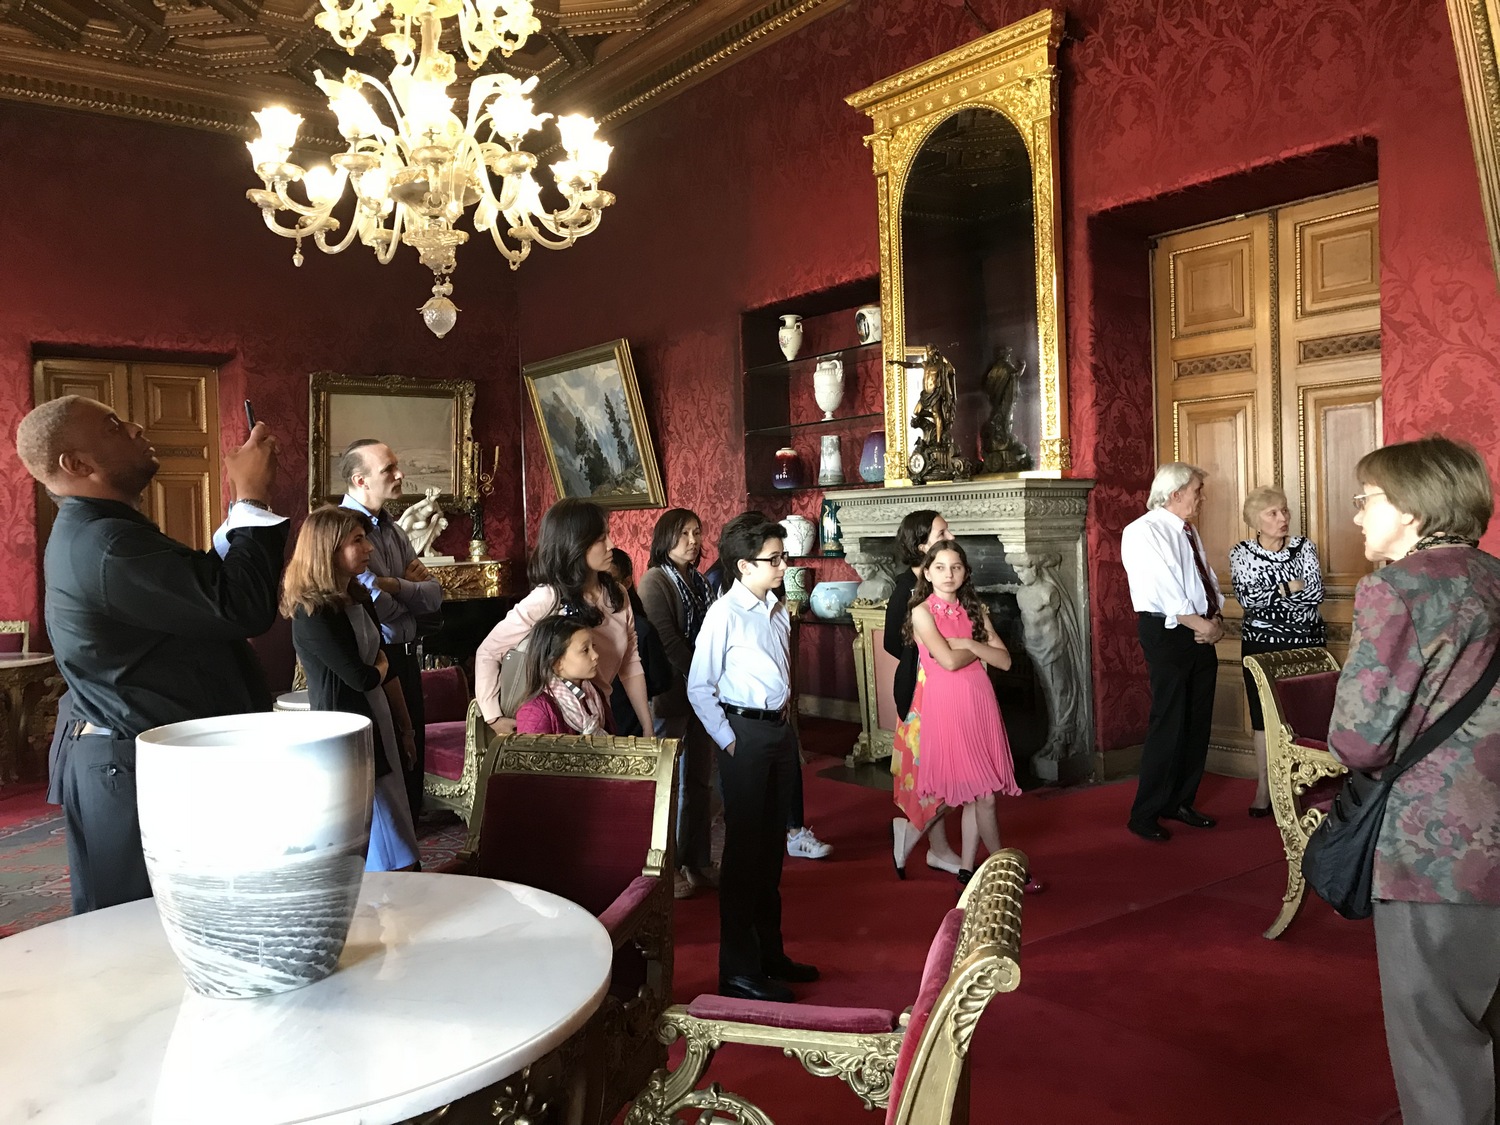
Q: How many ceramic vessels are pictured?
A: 11